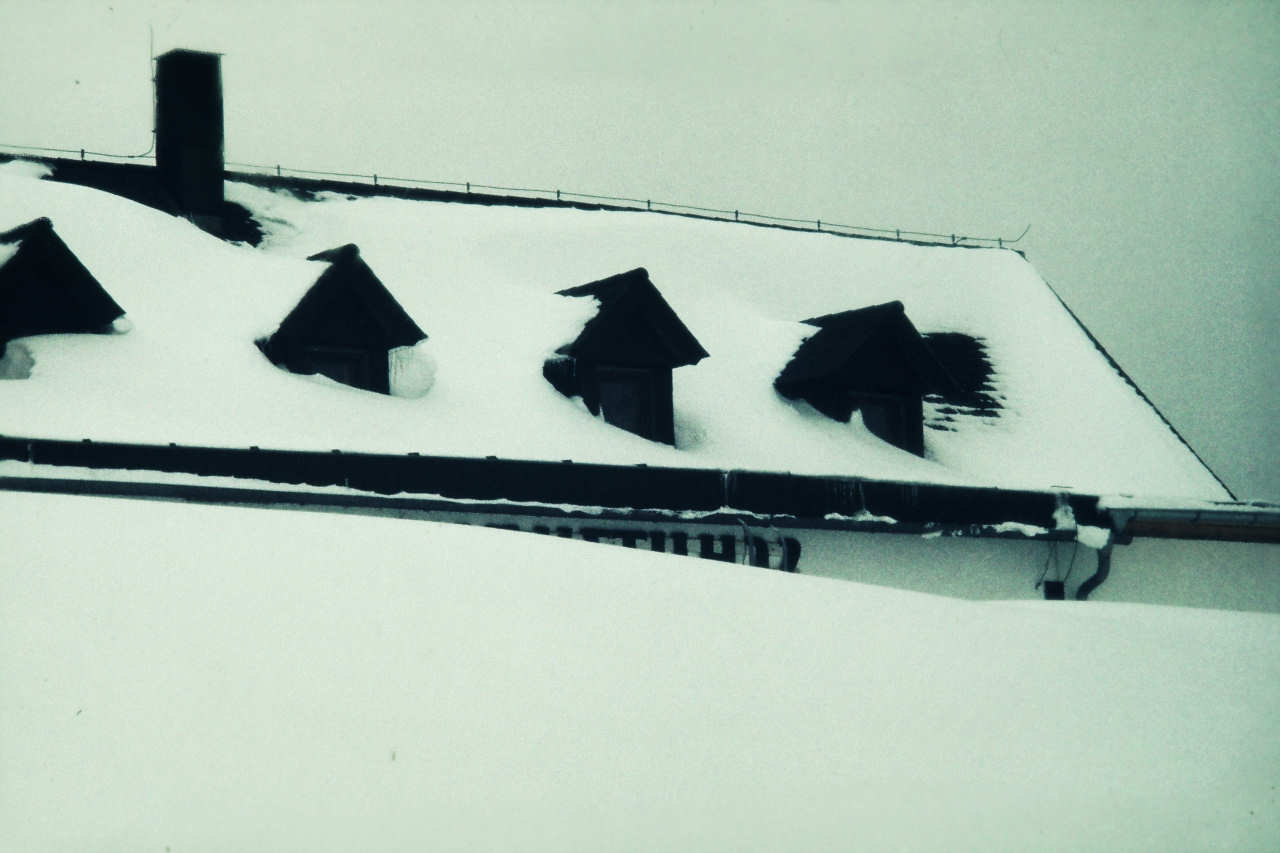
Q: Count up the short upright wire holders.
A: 11